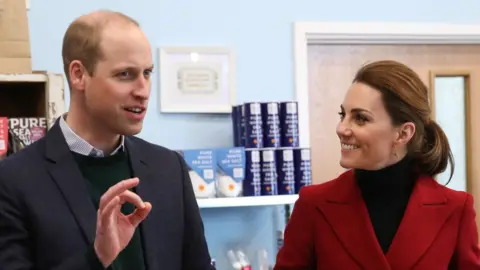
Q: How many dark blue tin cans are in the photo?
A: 9